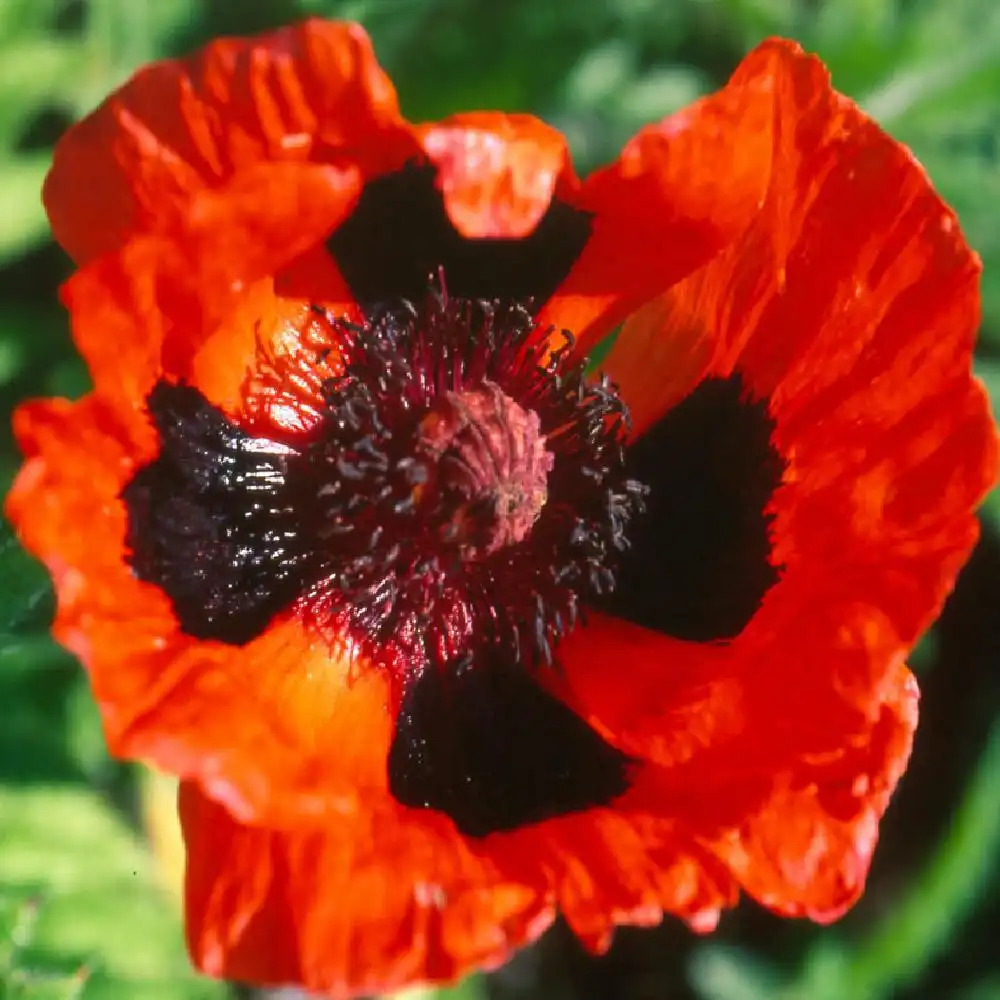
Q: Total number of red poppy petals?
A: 4